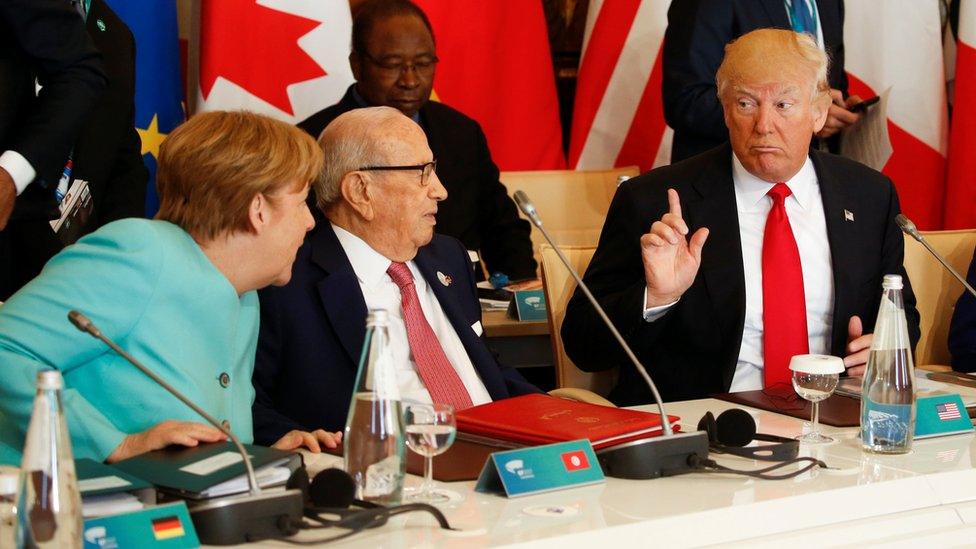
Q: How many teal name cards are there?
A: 4